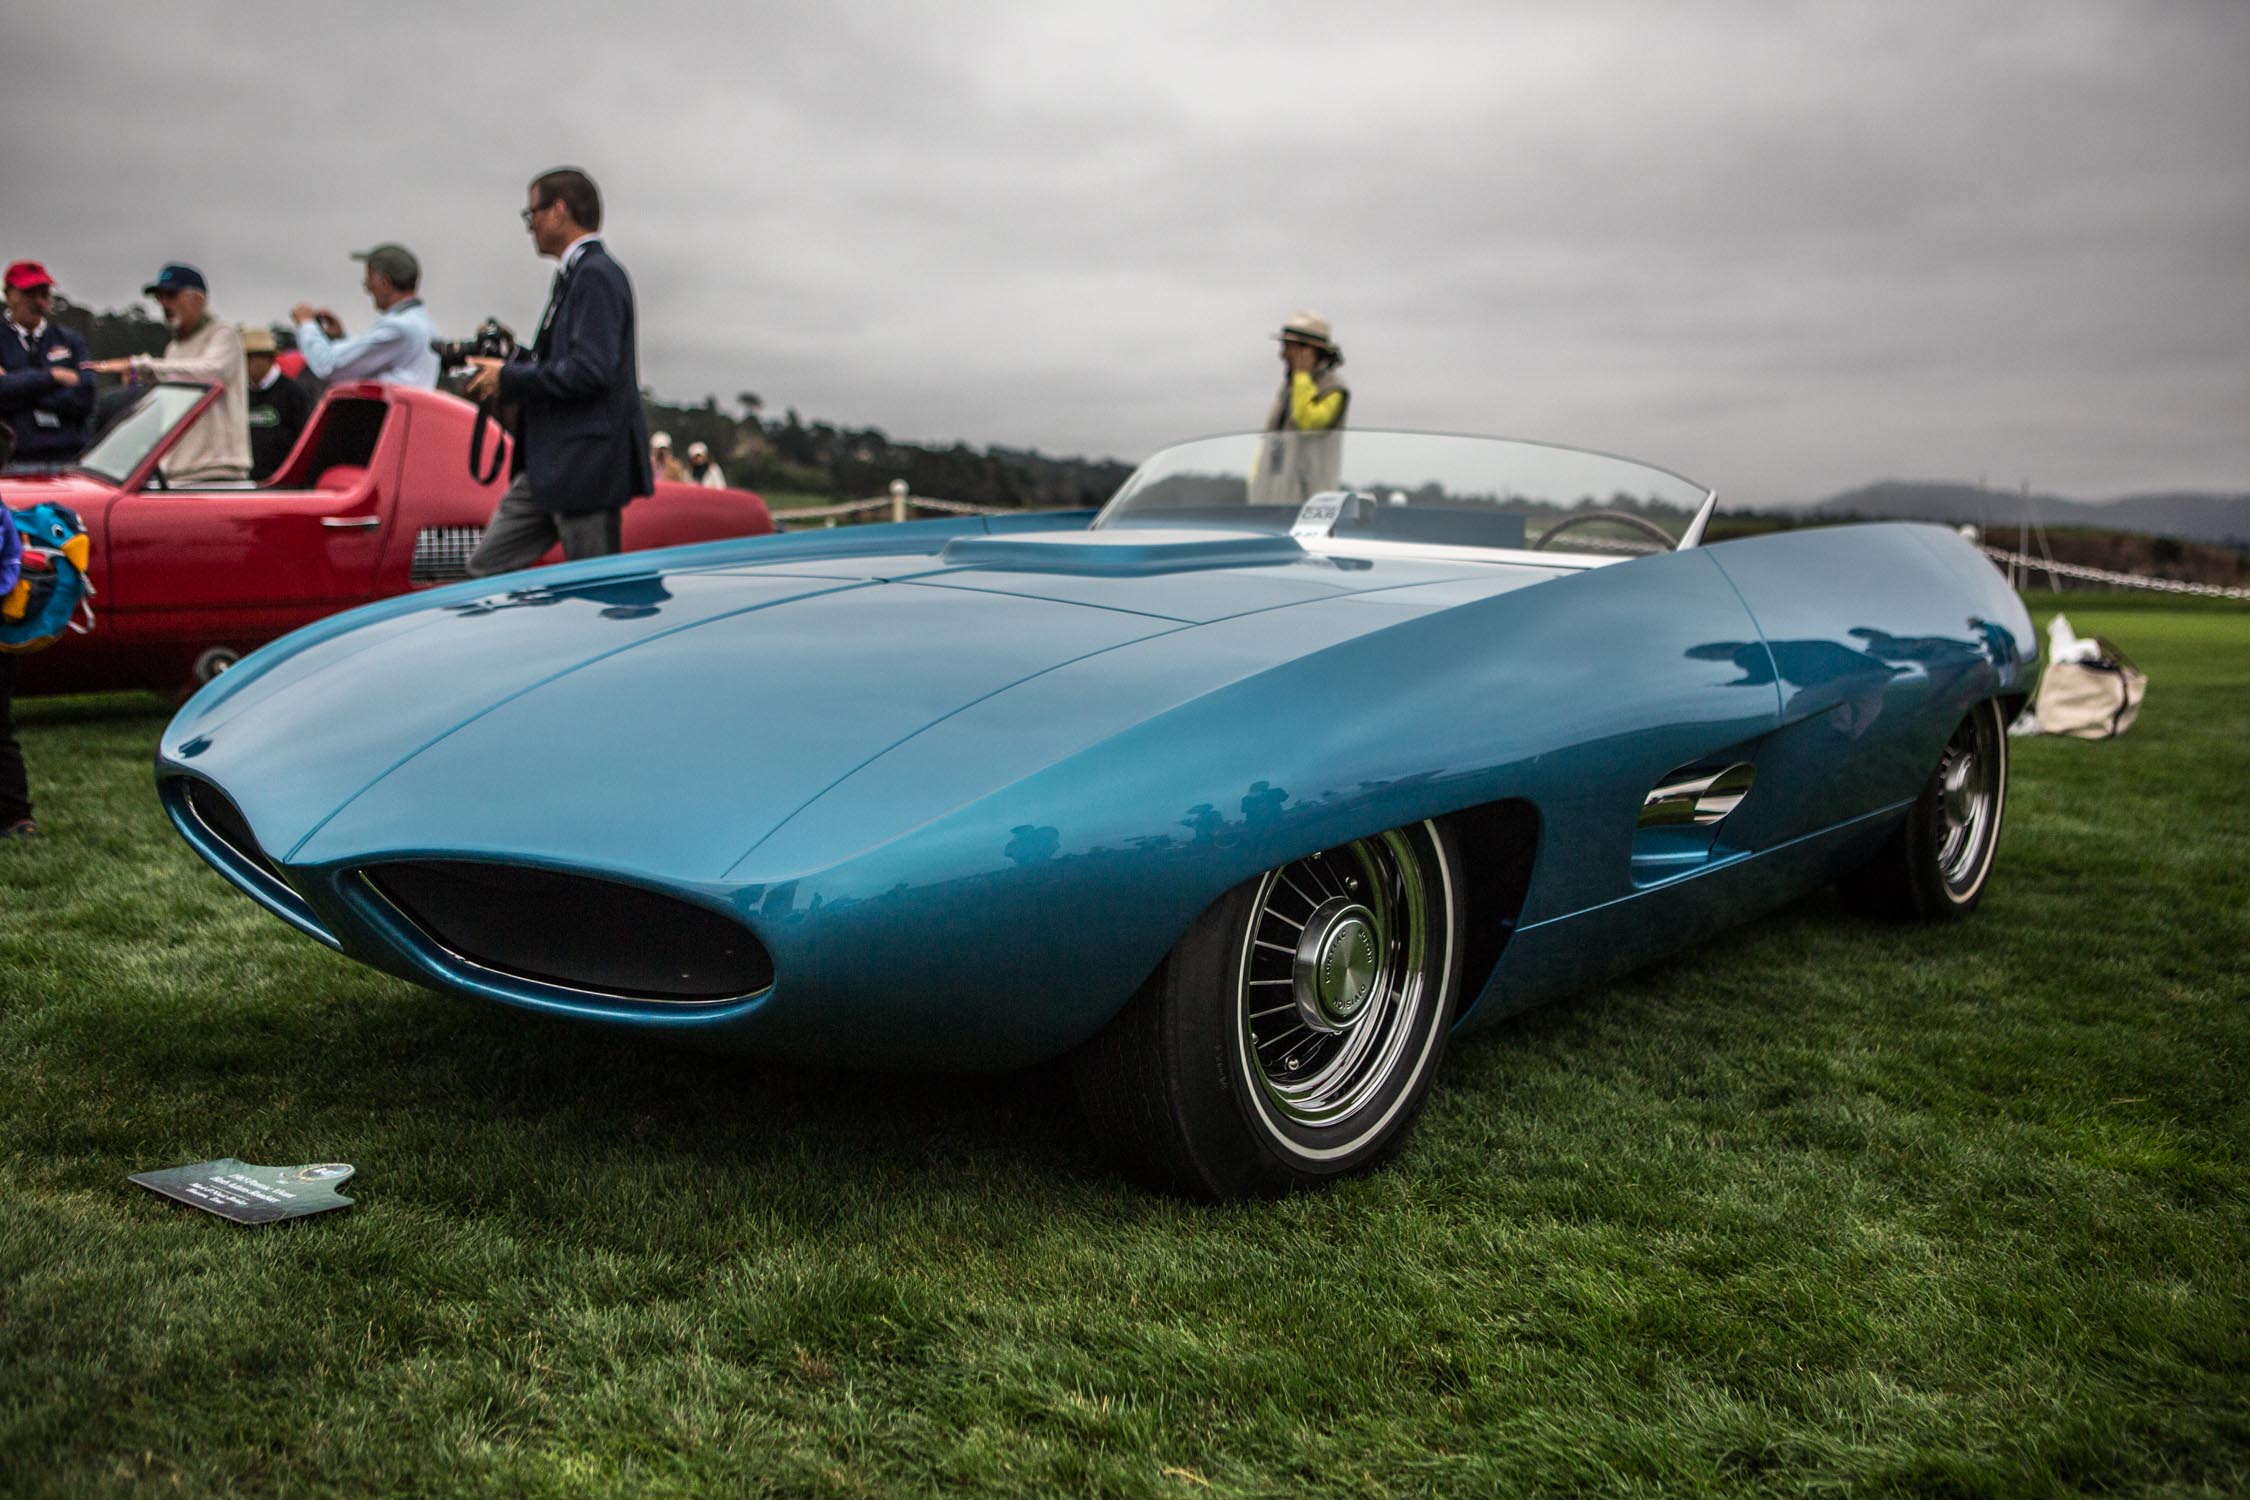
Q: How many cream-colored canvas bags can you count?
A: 1